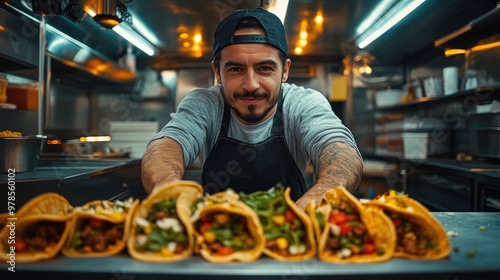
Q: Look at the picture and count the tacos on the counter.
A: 7